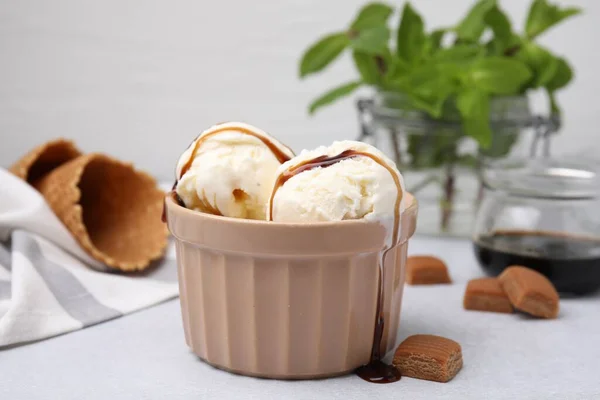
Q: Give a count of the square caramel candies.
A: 4